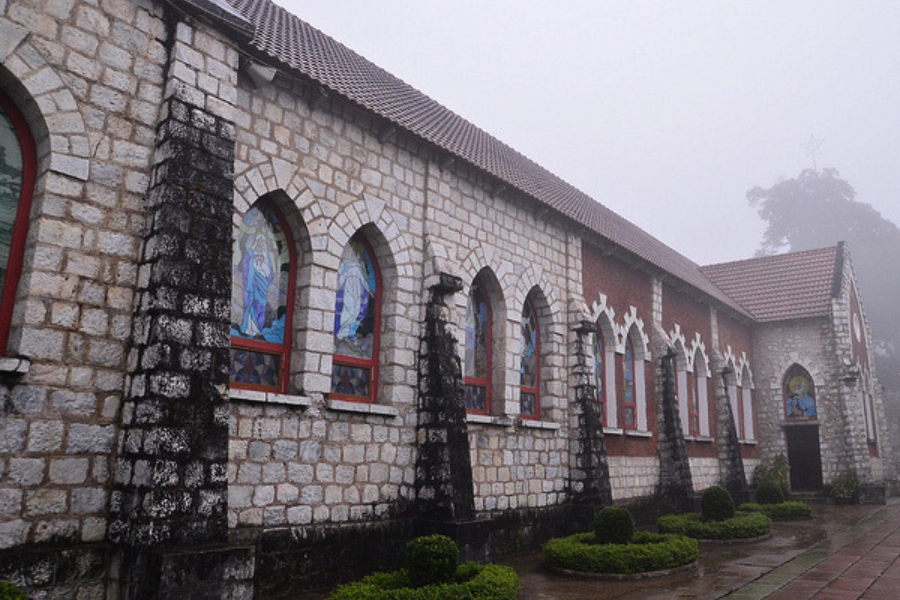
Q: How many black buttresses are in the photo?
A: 5